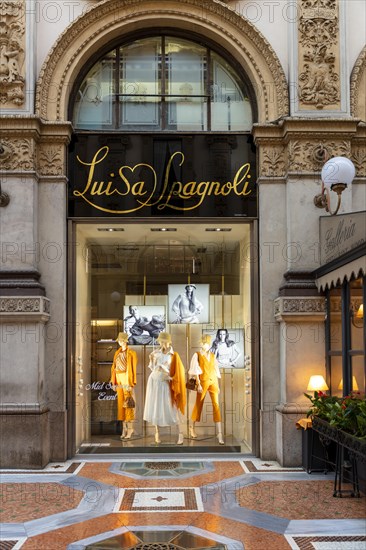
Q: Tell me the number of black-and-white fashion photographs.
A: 3